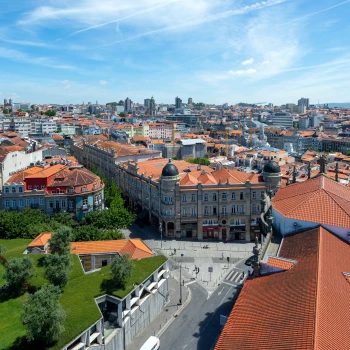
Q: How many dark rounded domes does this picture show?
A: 2